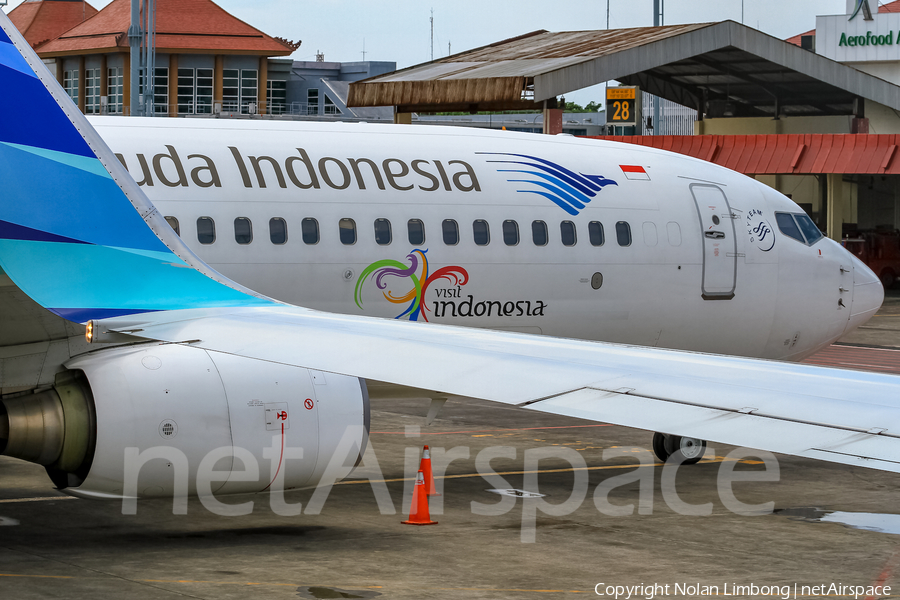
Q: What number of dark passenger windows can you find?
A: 15